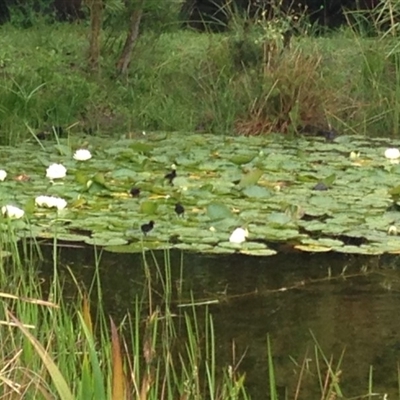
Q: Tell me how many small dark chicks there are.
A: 4